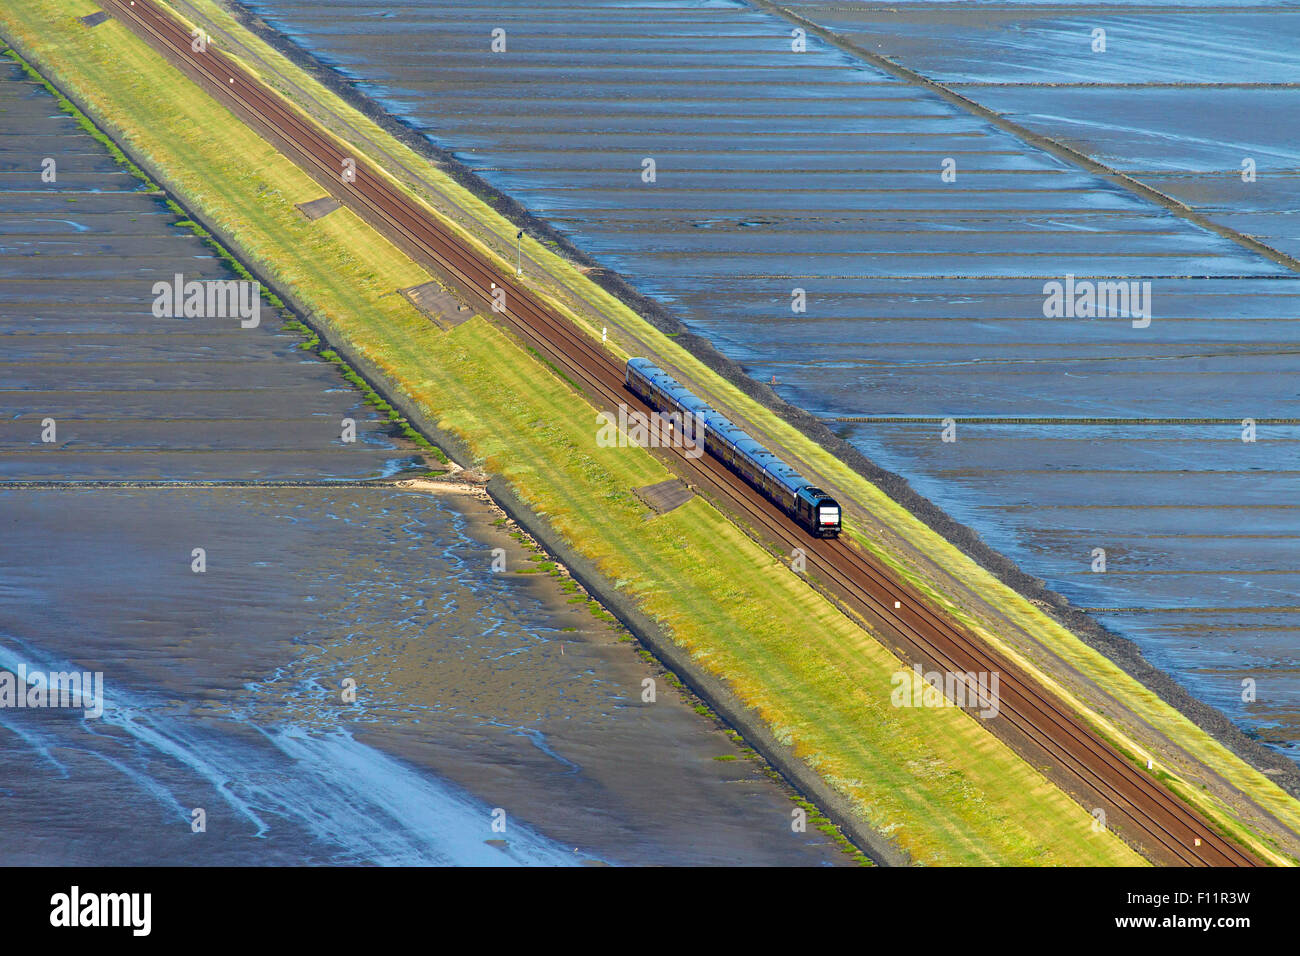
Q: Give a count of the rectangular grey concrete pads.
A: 4